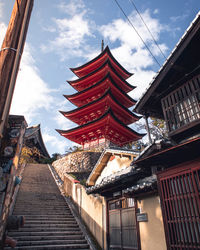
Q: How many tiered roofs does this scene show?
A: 5